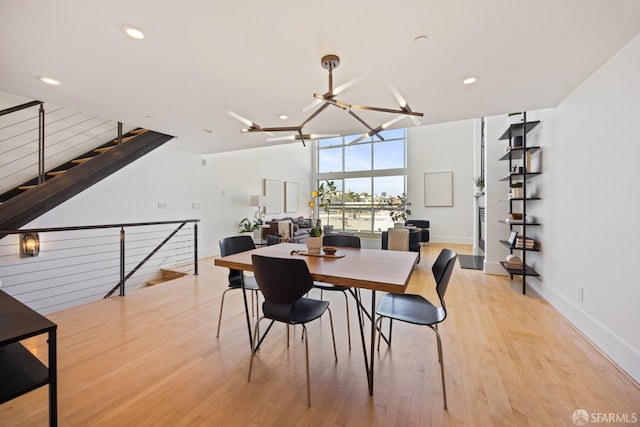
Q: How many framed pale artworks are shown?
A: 3